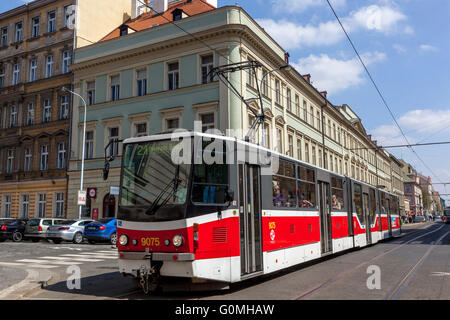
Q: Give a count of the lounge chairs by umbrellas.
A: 0